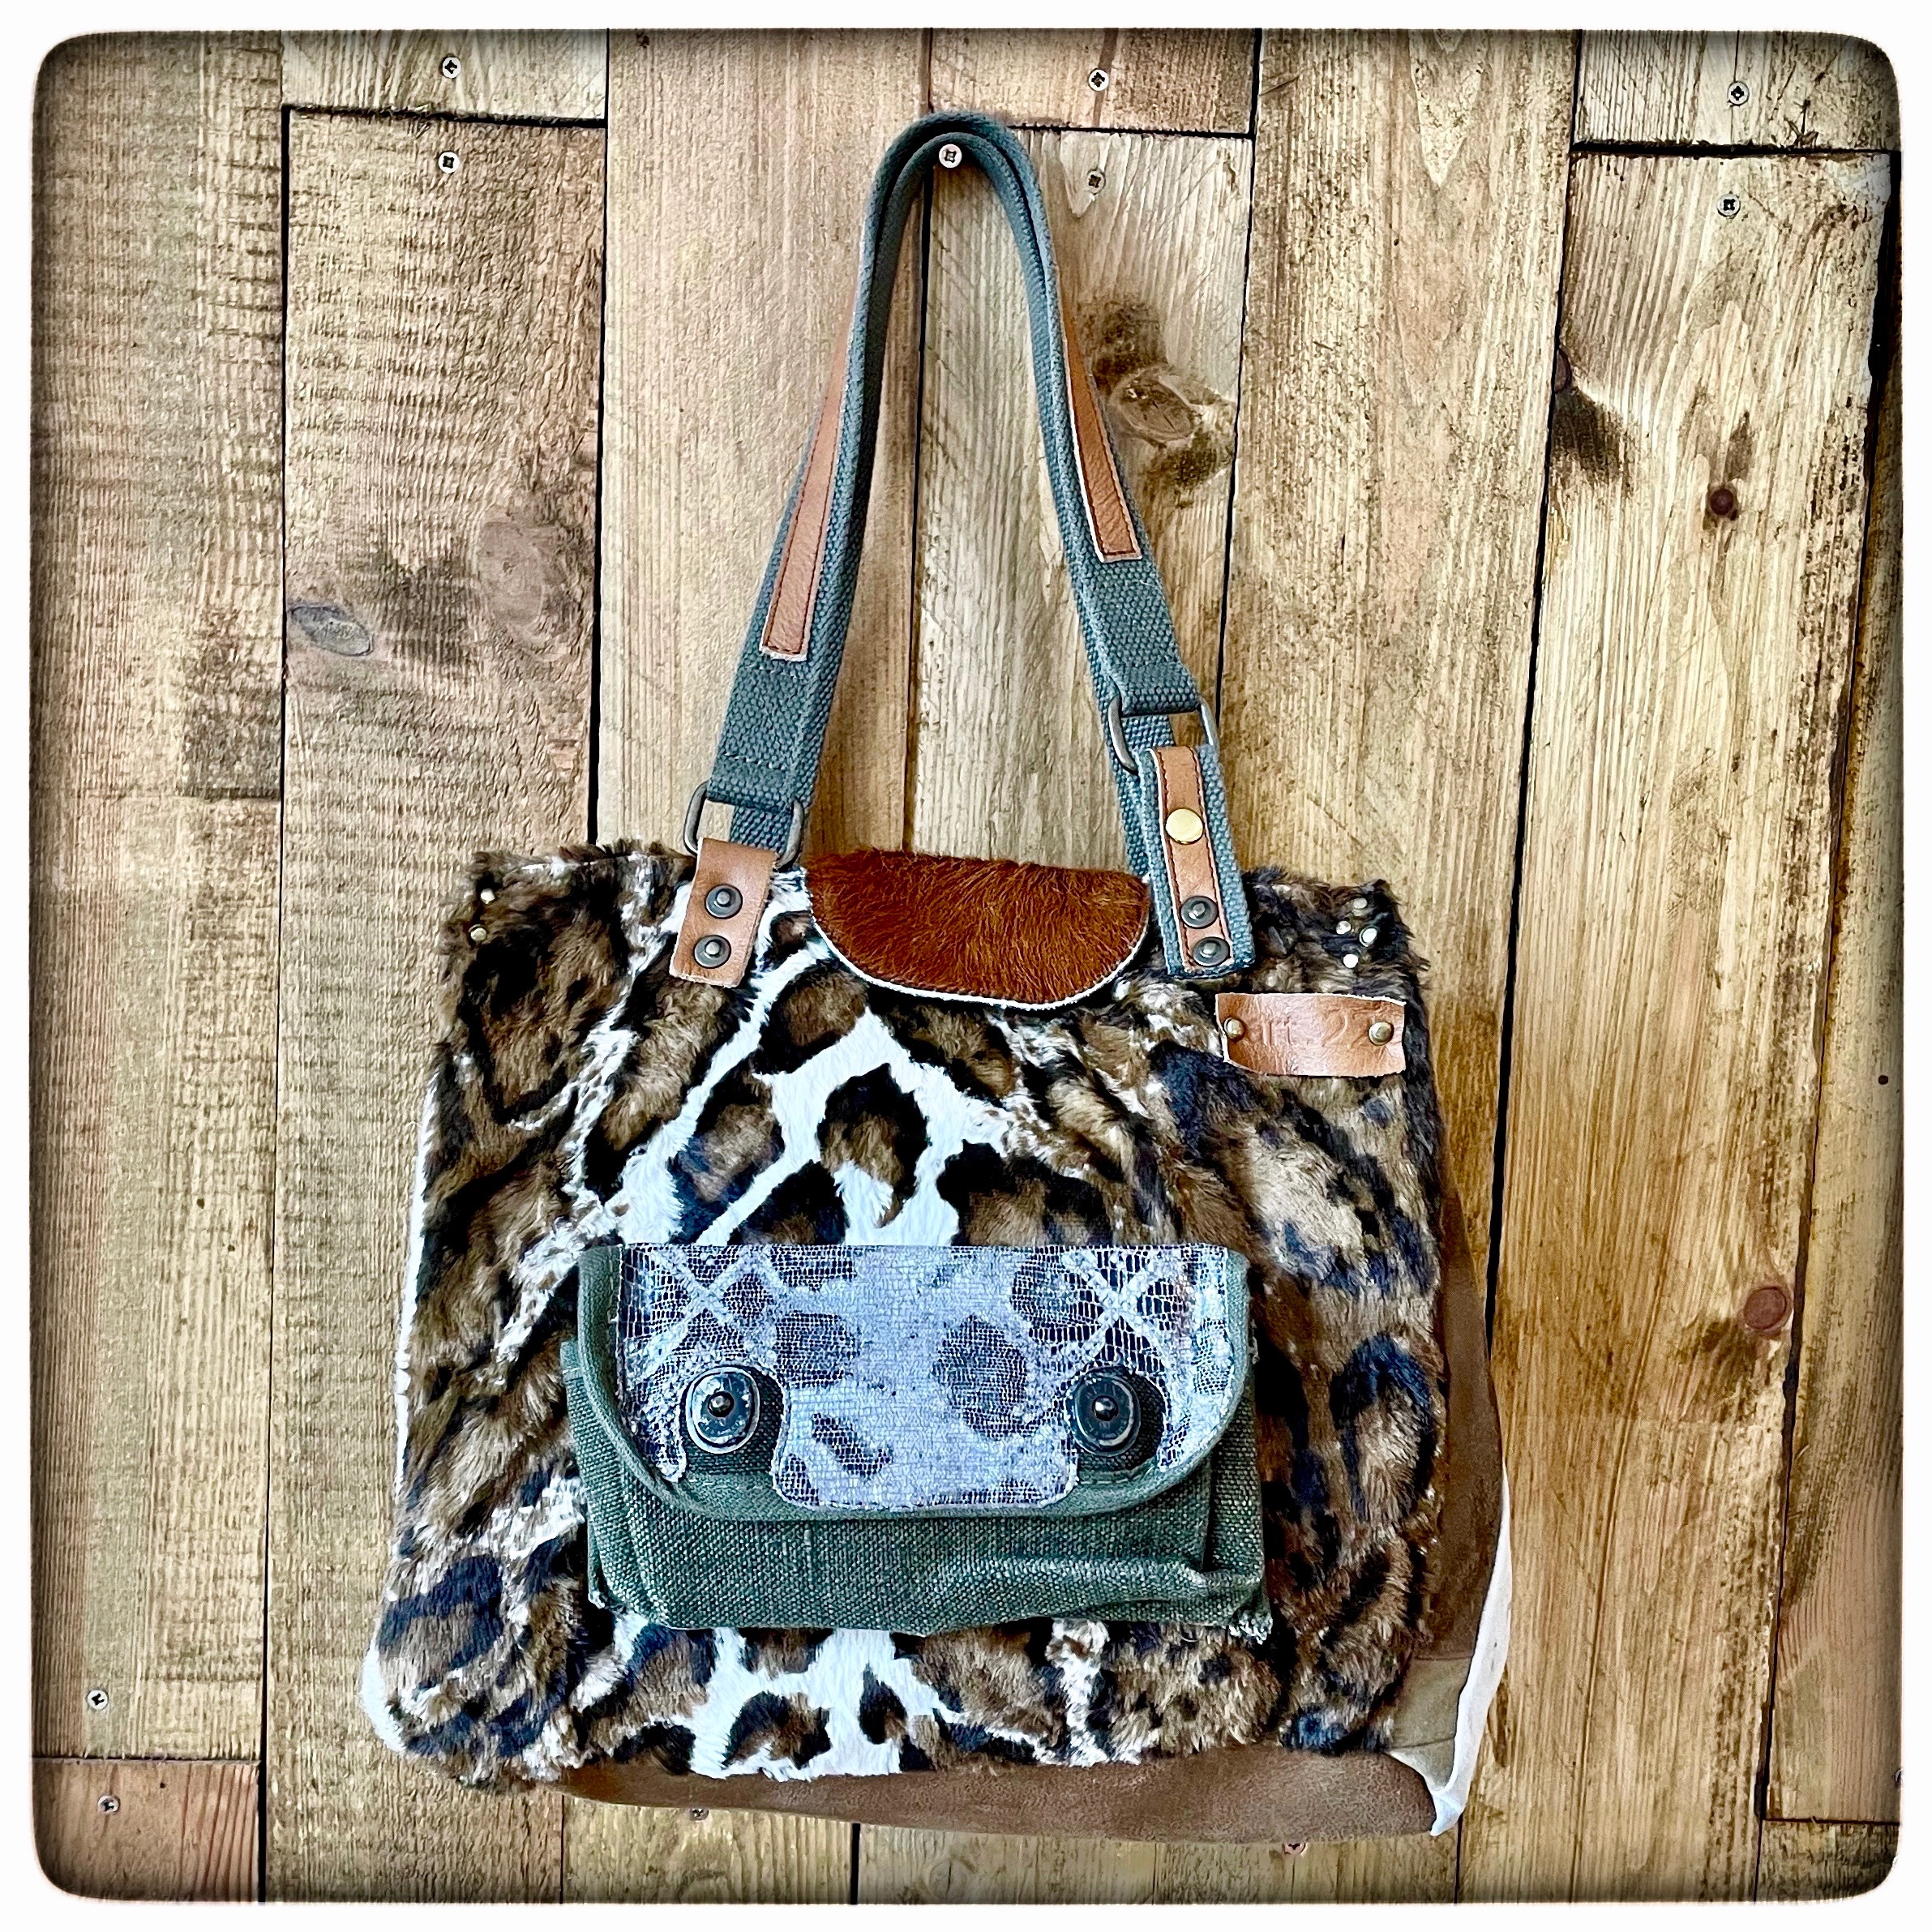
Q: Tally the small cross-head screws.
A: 11